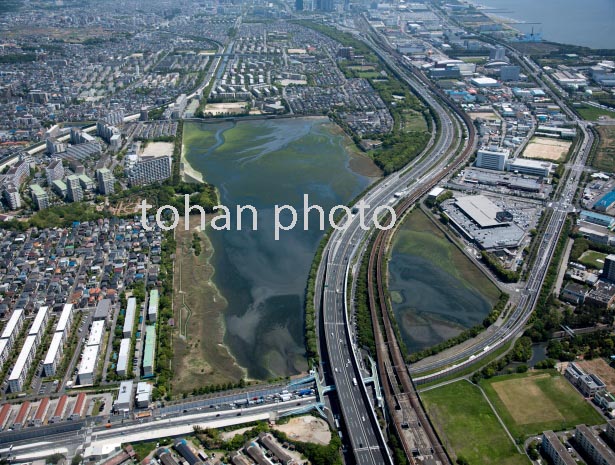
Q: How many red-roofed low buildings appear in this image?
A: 5